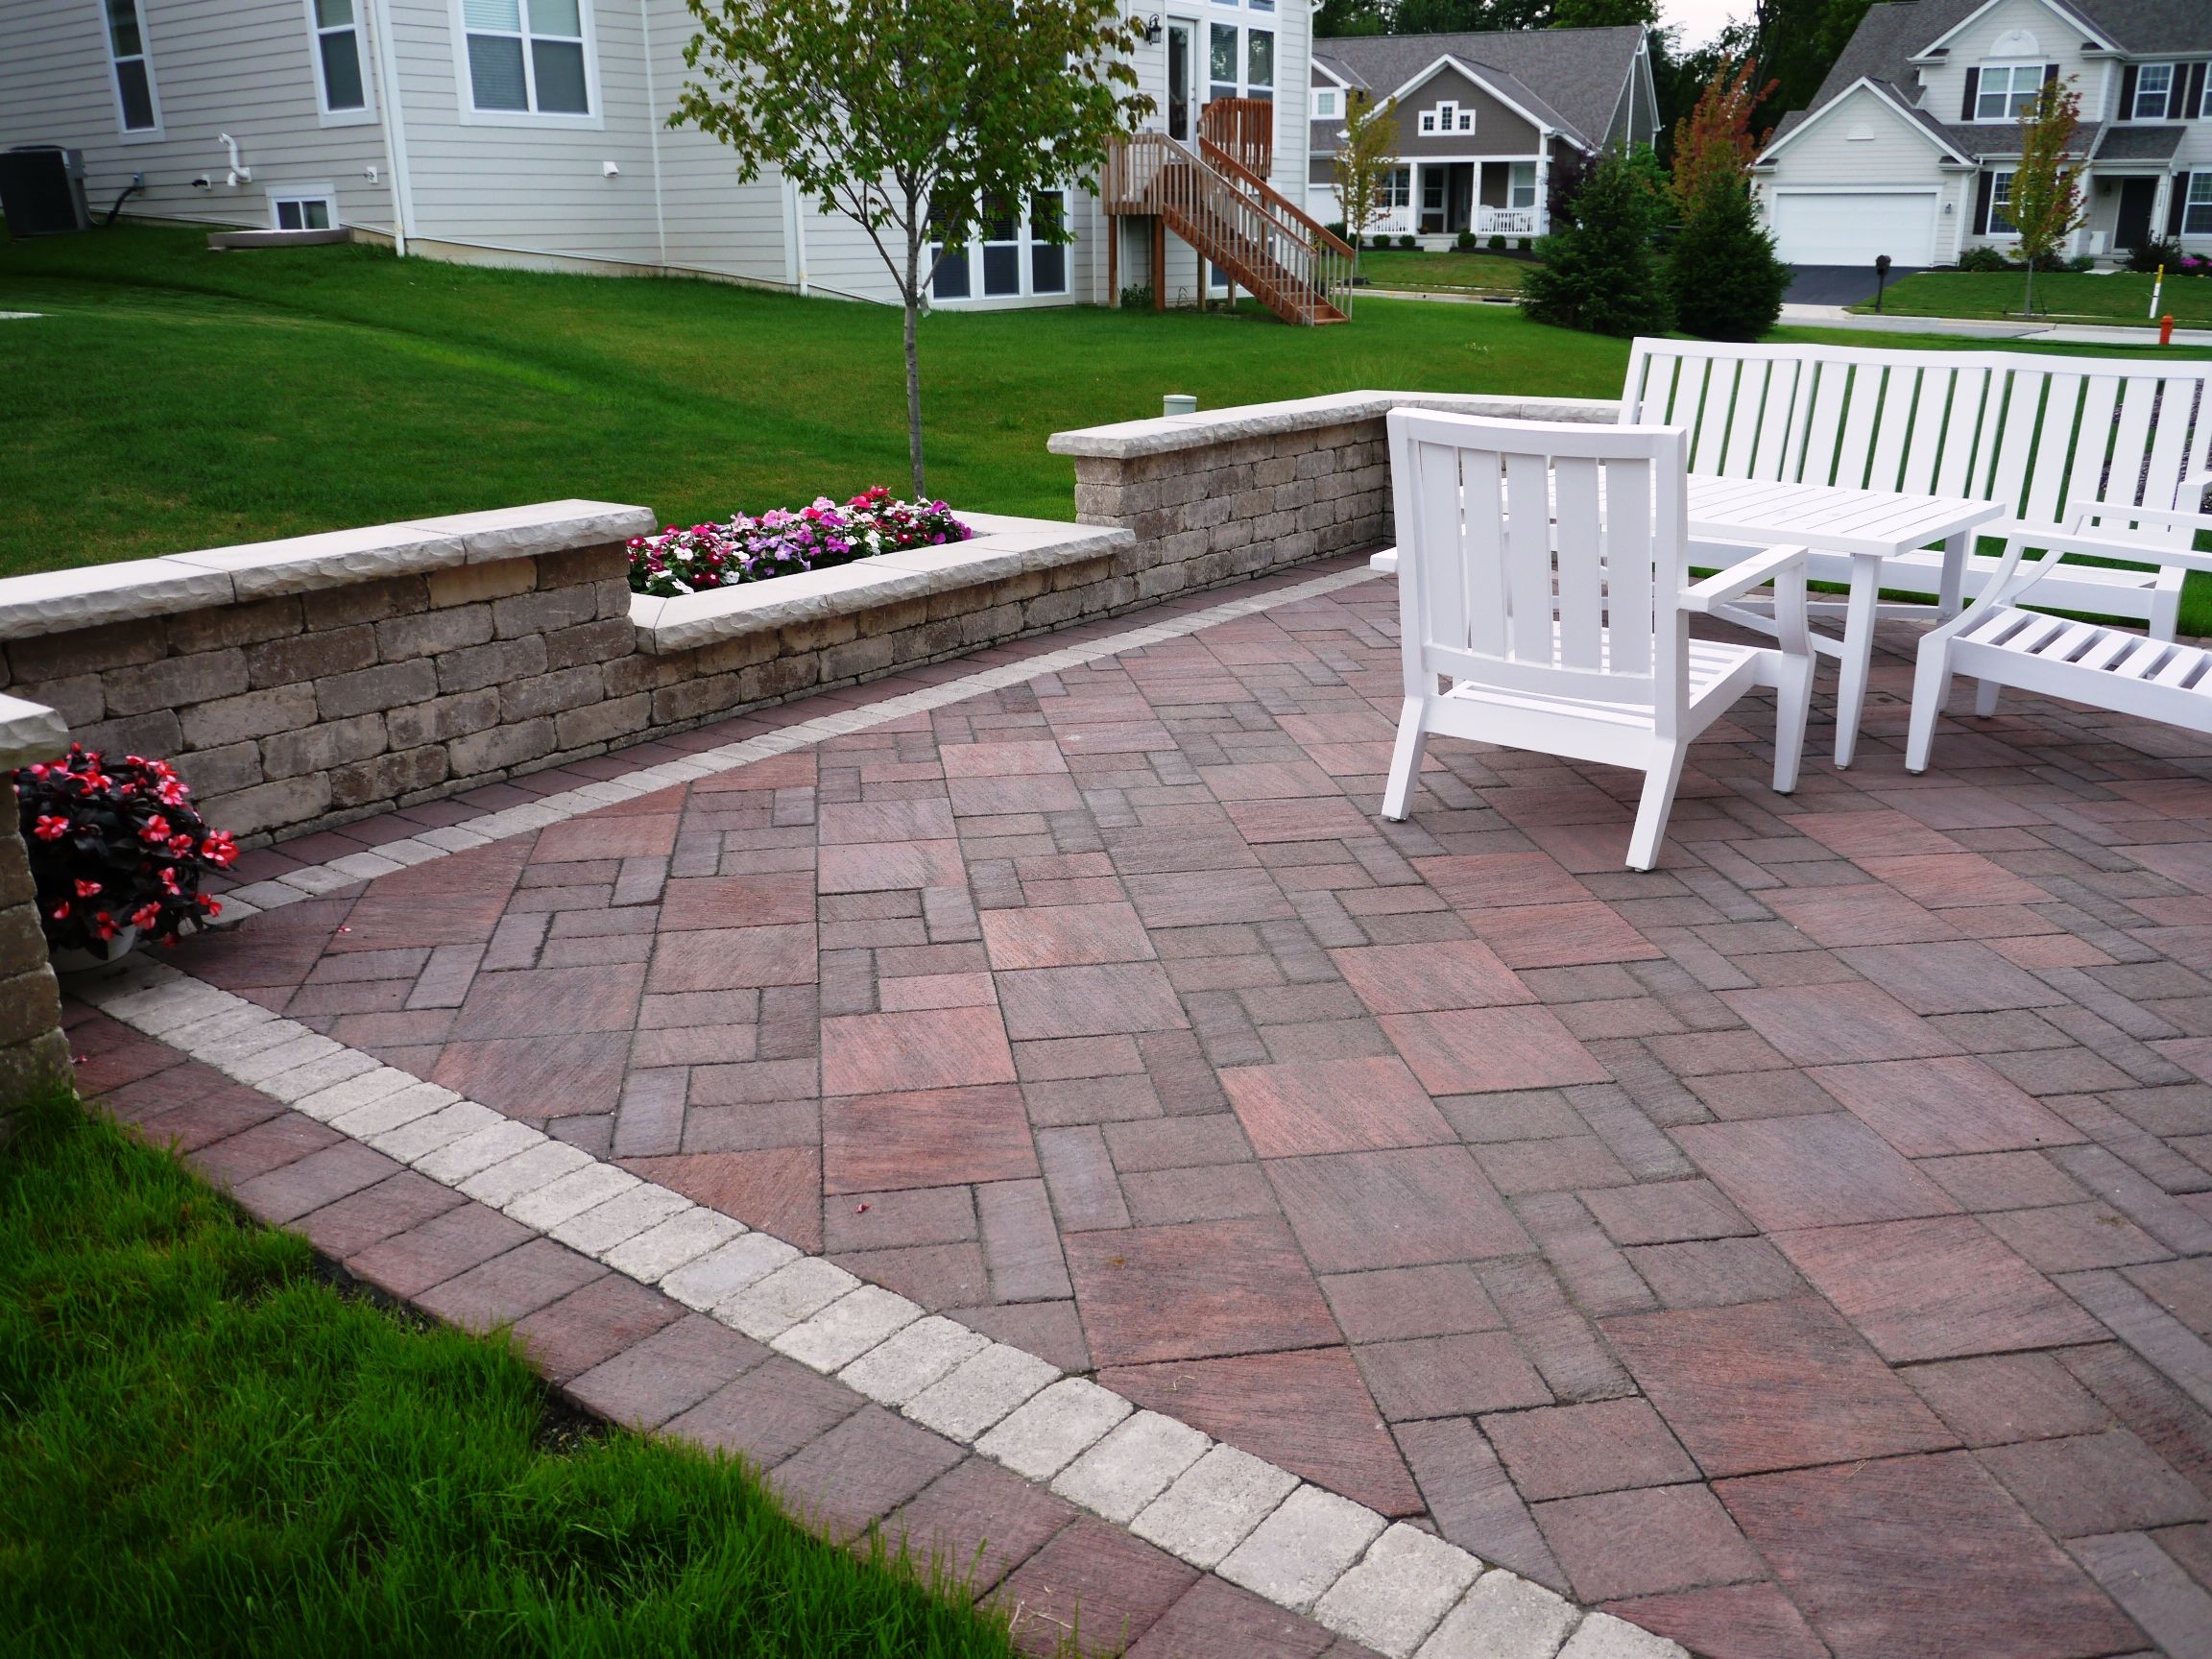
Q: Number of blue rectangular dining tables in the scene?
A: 0